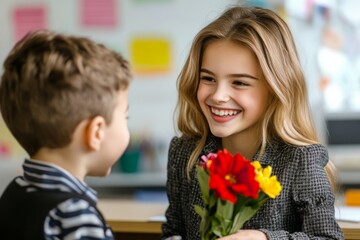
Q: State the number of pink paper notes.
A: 2